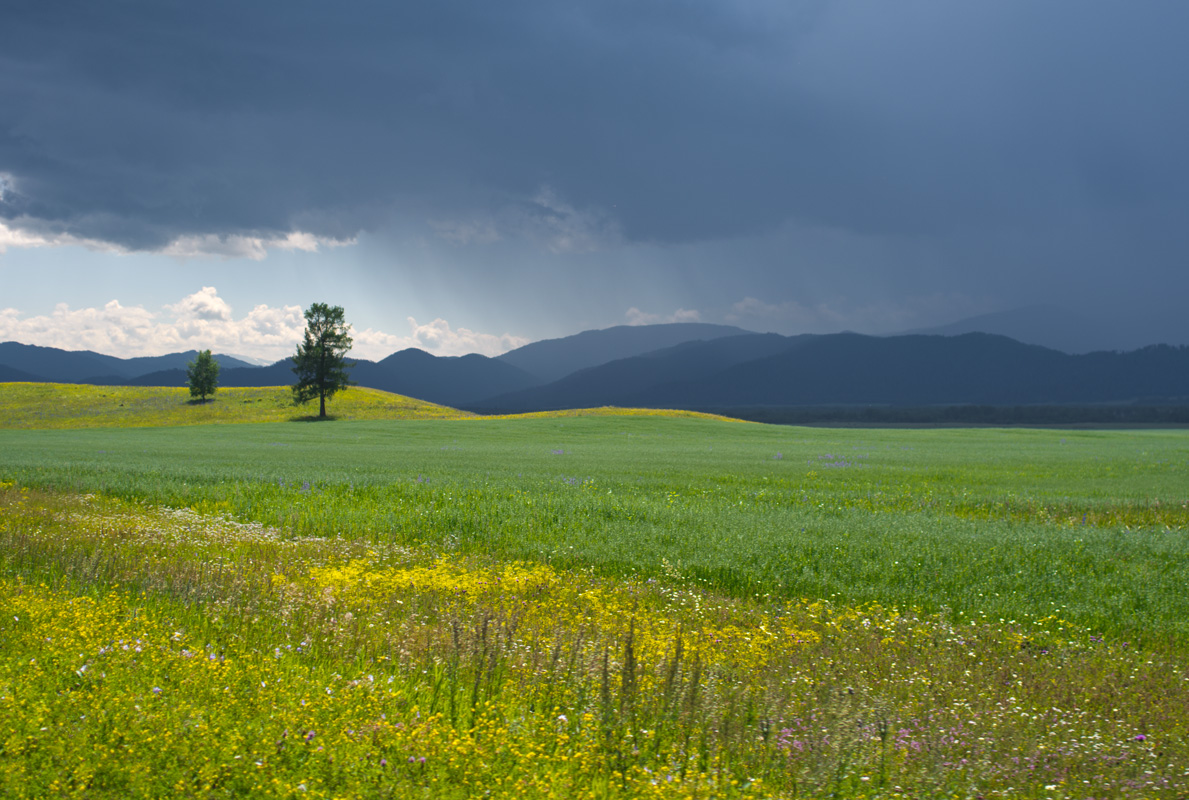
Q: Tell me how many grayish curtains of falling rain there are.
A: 1